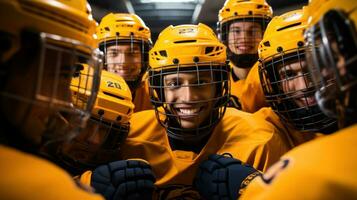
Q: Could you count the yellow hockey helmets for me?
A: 7